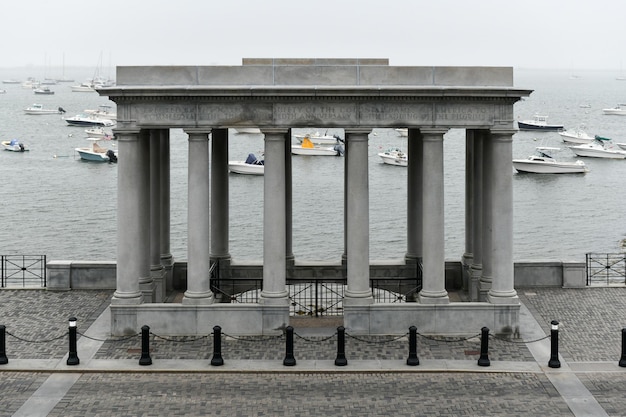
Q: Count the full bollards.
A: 8